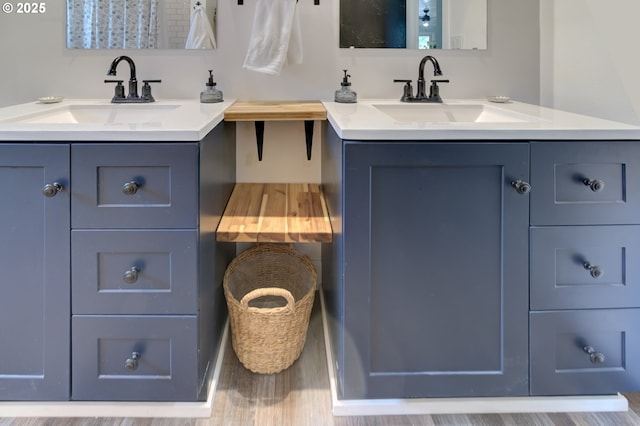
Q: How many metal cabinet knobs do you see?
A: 8